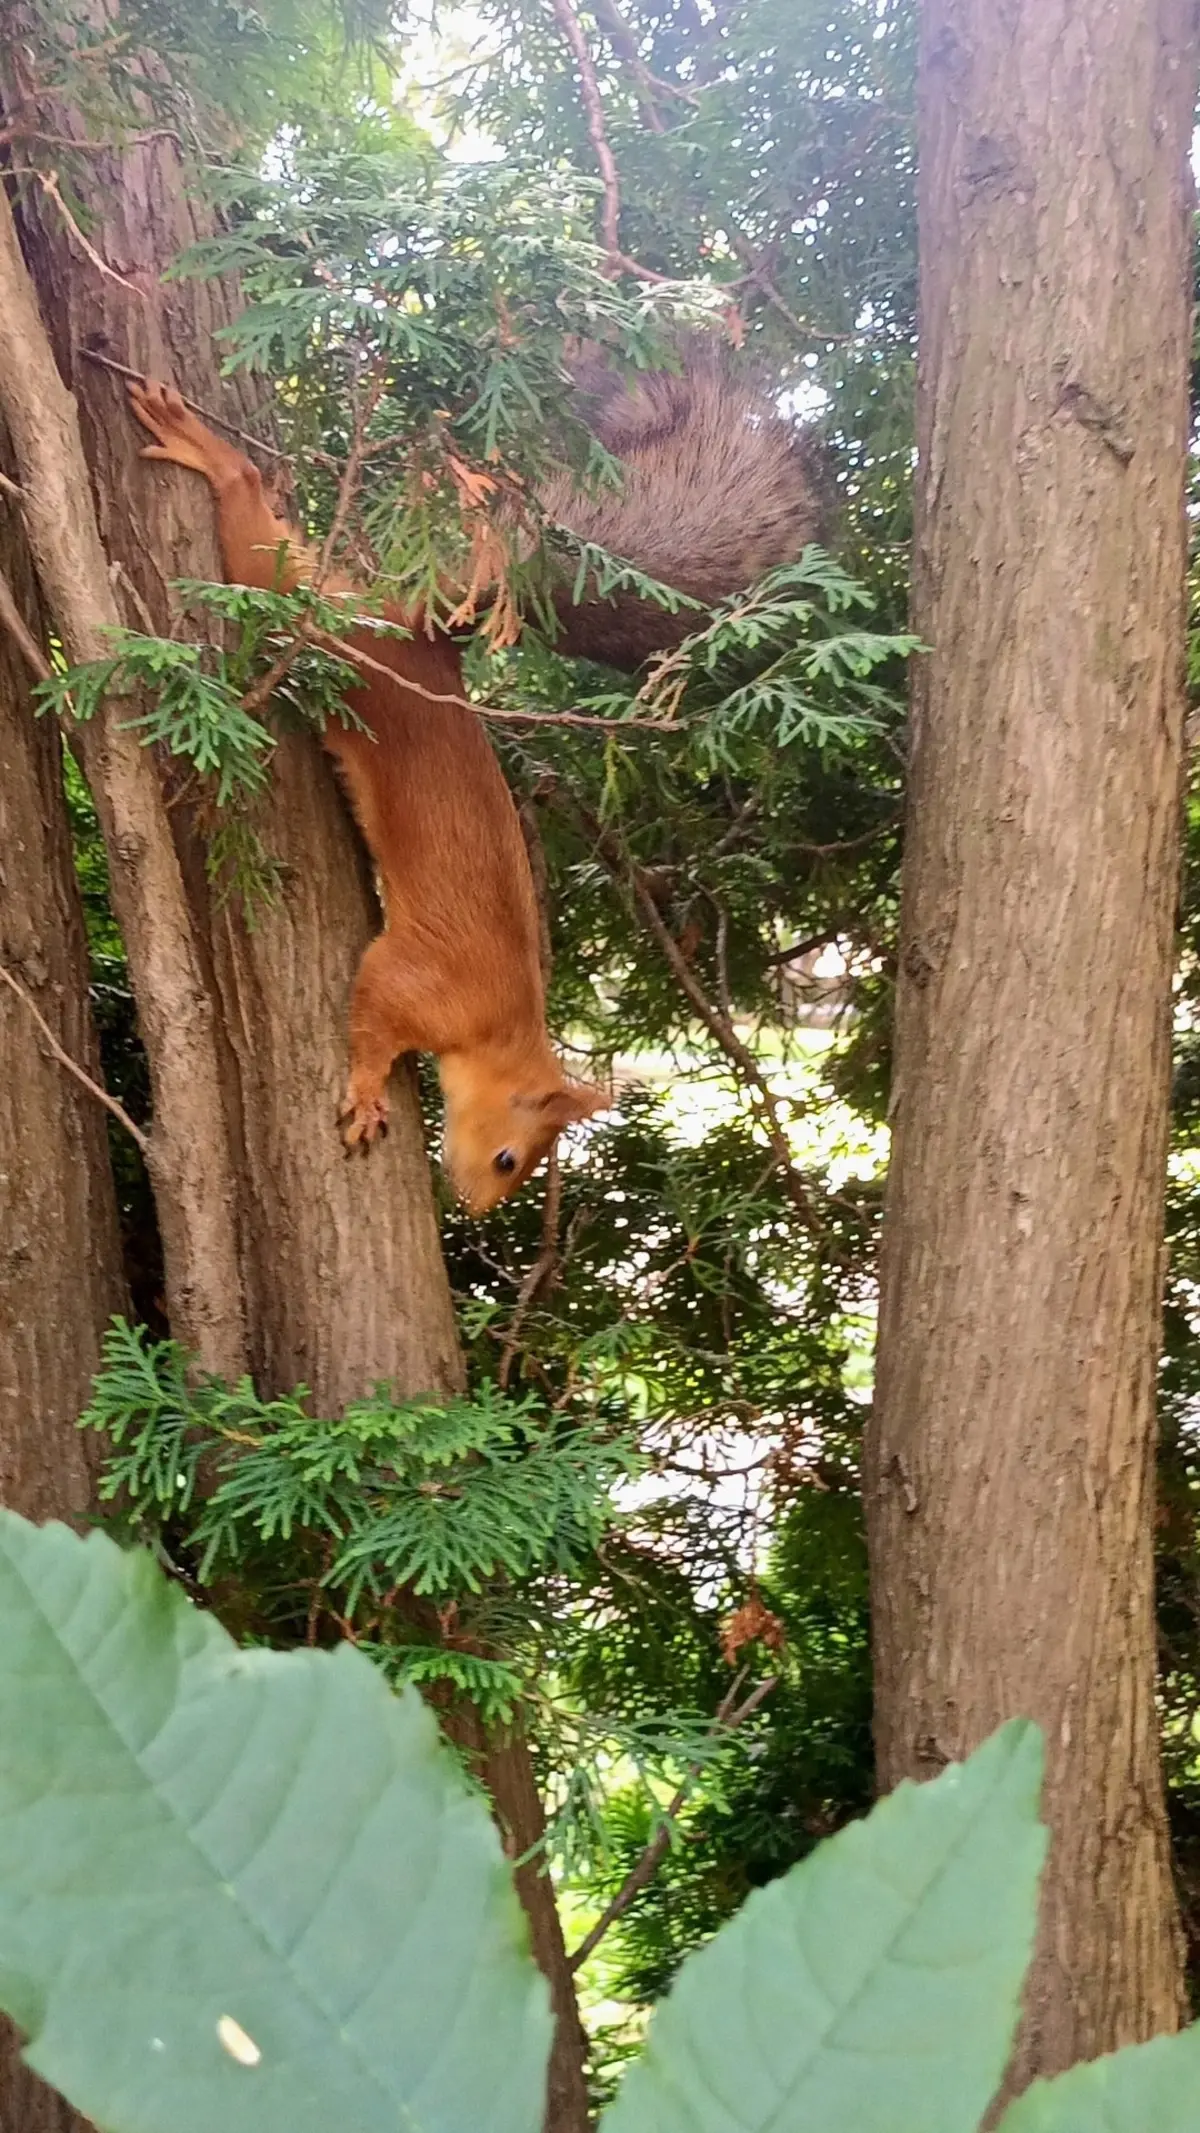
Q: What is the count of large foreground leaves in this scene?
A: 3